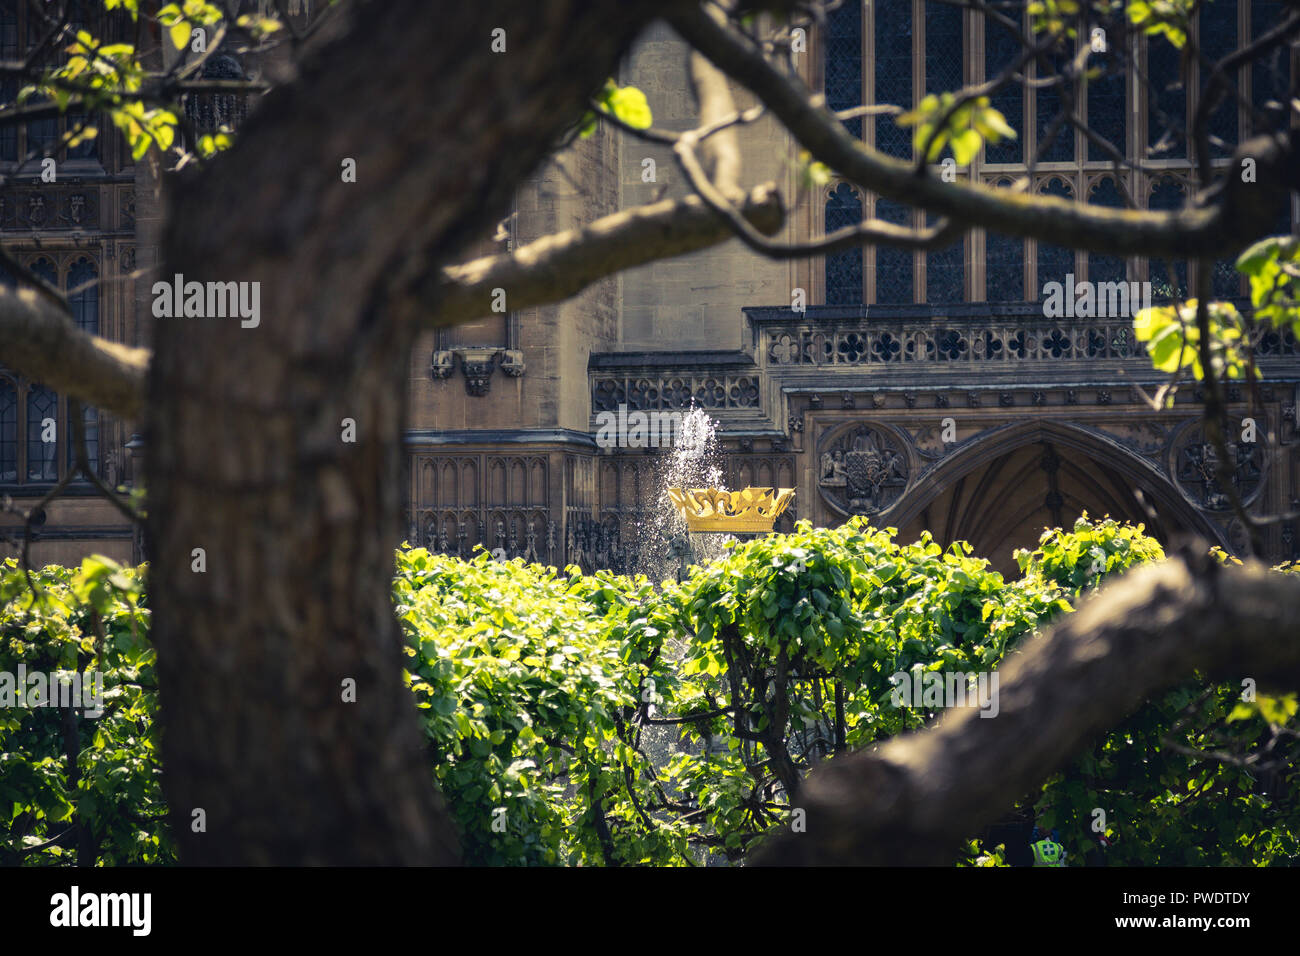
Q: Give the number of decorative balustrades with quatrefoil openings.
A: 2